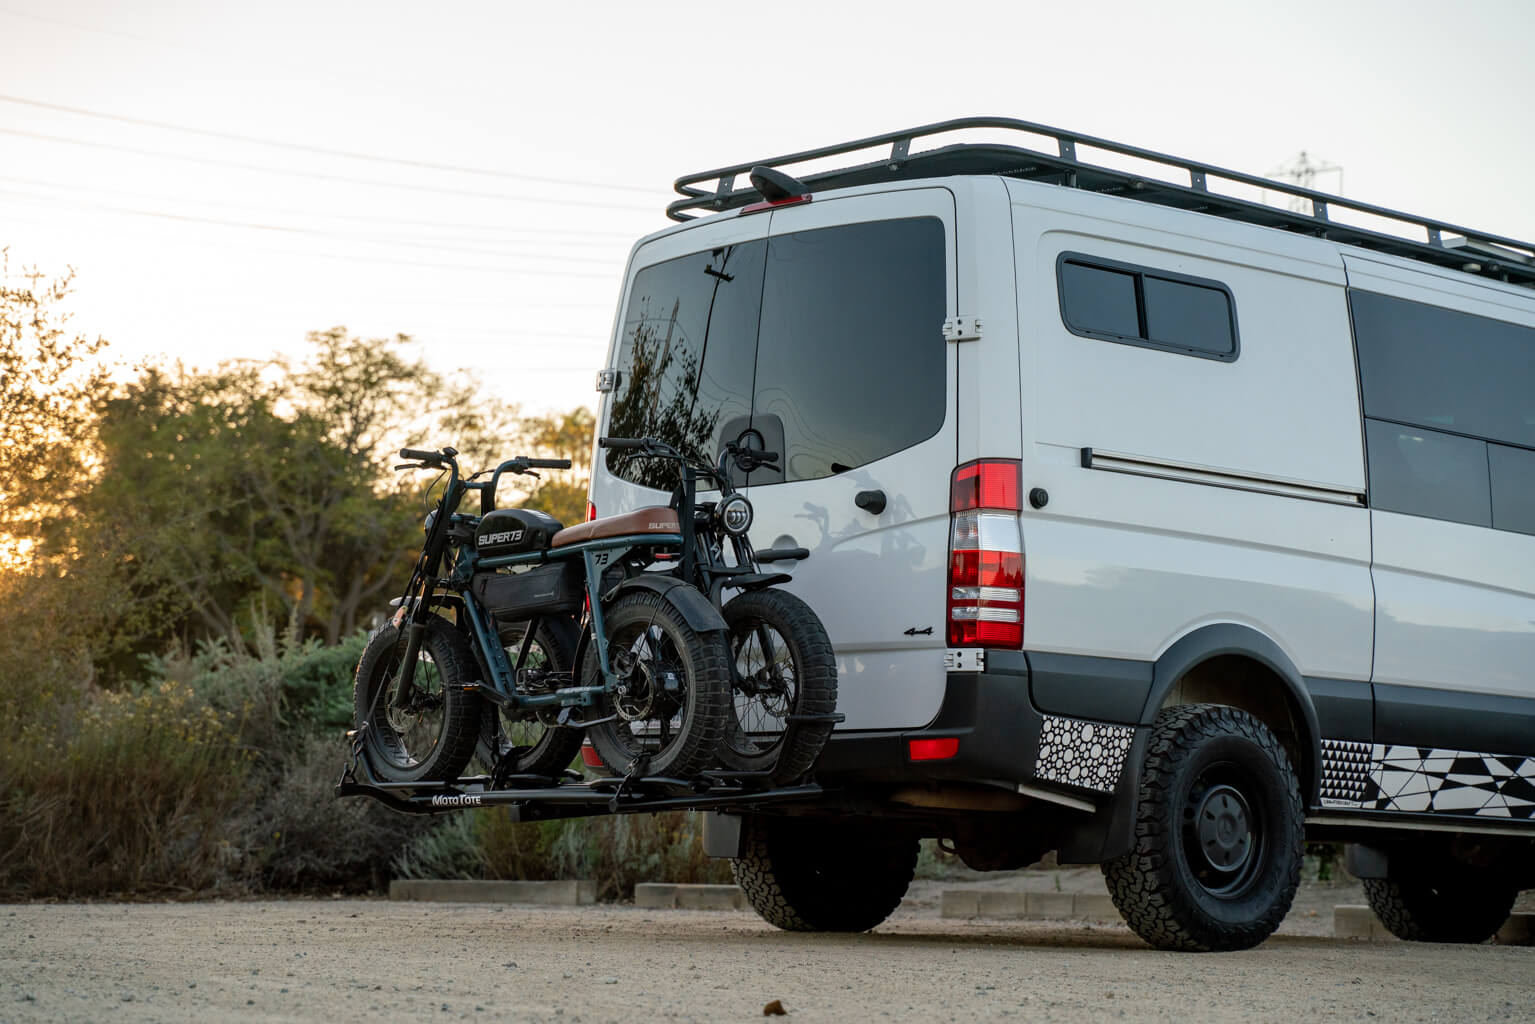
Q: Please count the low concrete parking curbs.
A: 4